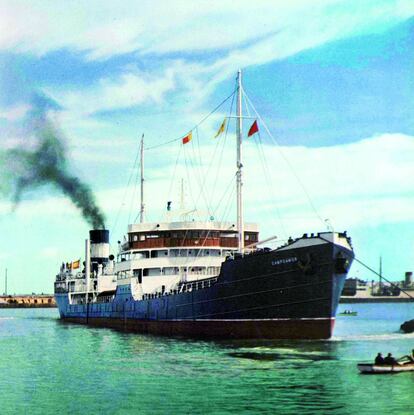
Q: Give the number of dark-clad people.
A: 2